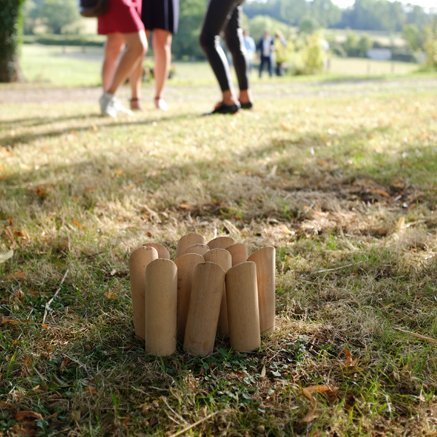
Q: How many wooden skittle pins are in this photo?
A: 12